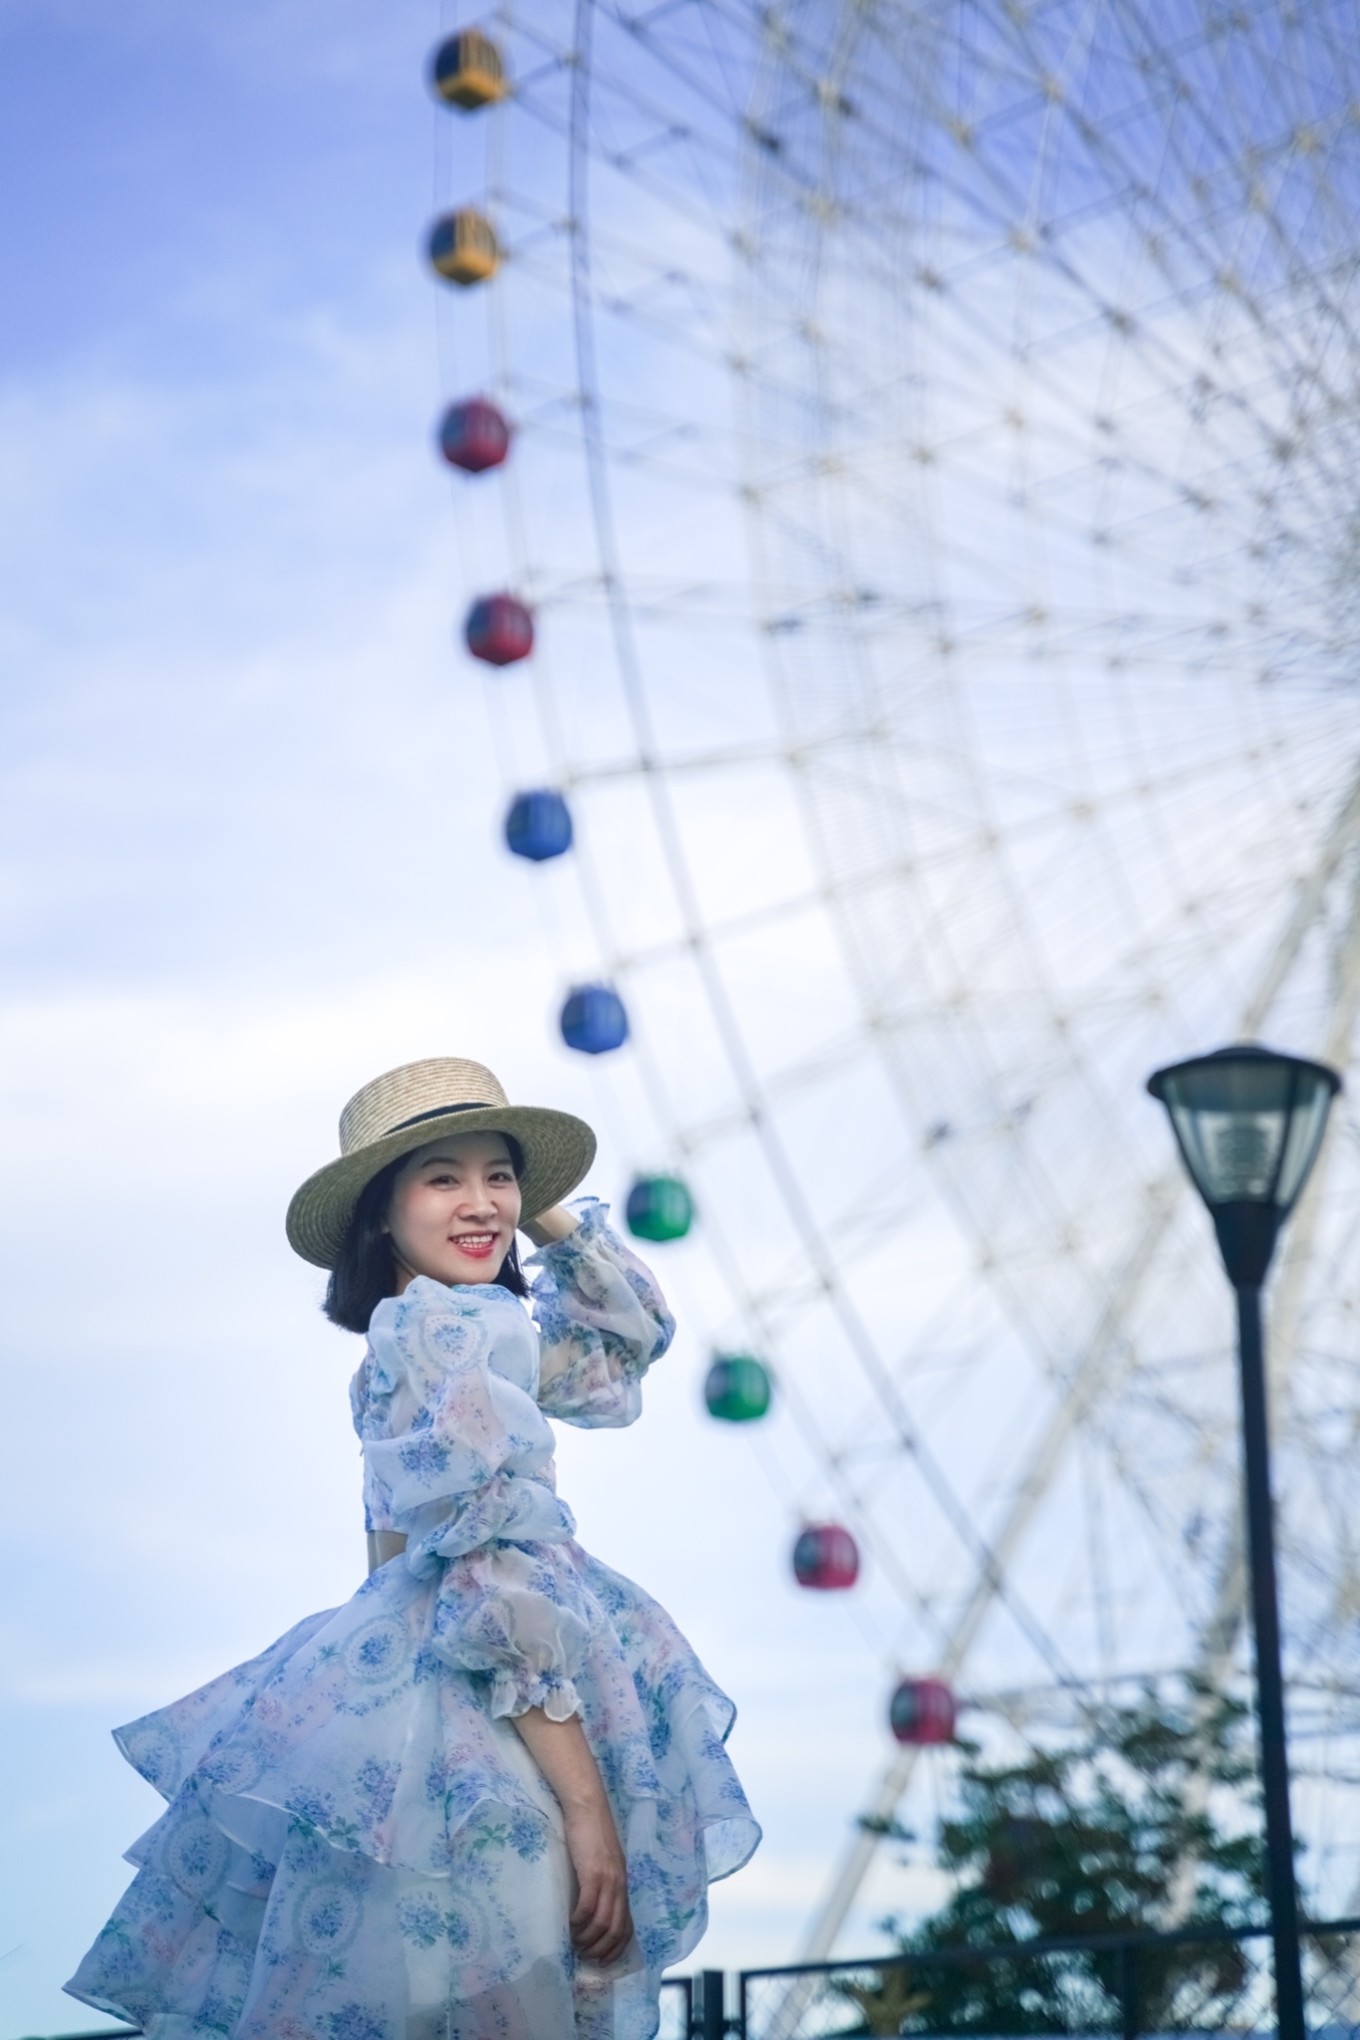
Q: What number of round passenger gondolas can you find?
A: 10